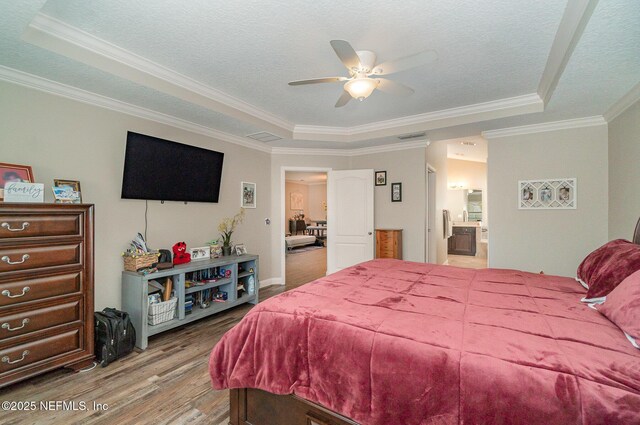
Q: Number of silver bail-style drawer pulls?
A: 5